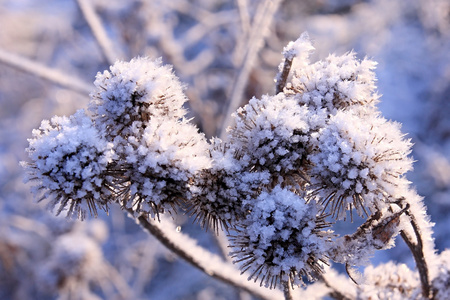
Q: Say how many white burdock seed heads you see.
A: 8